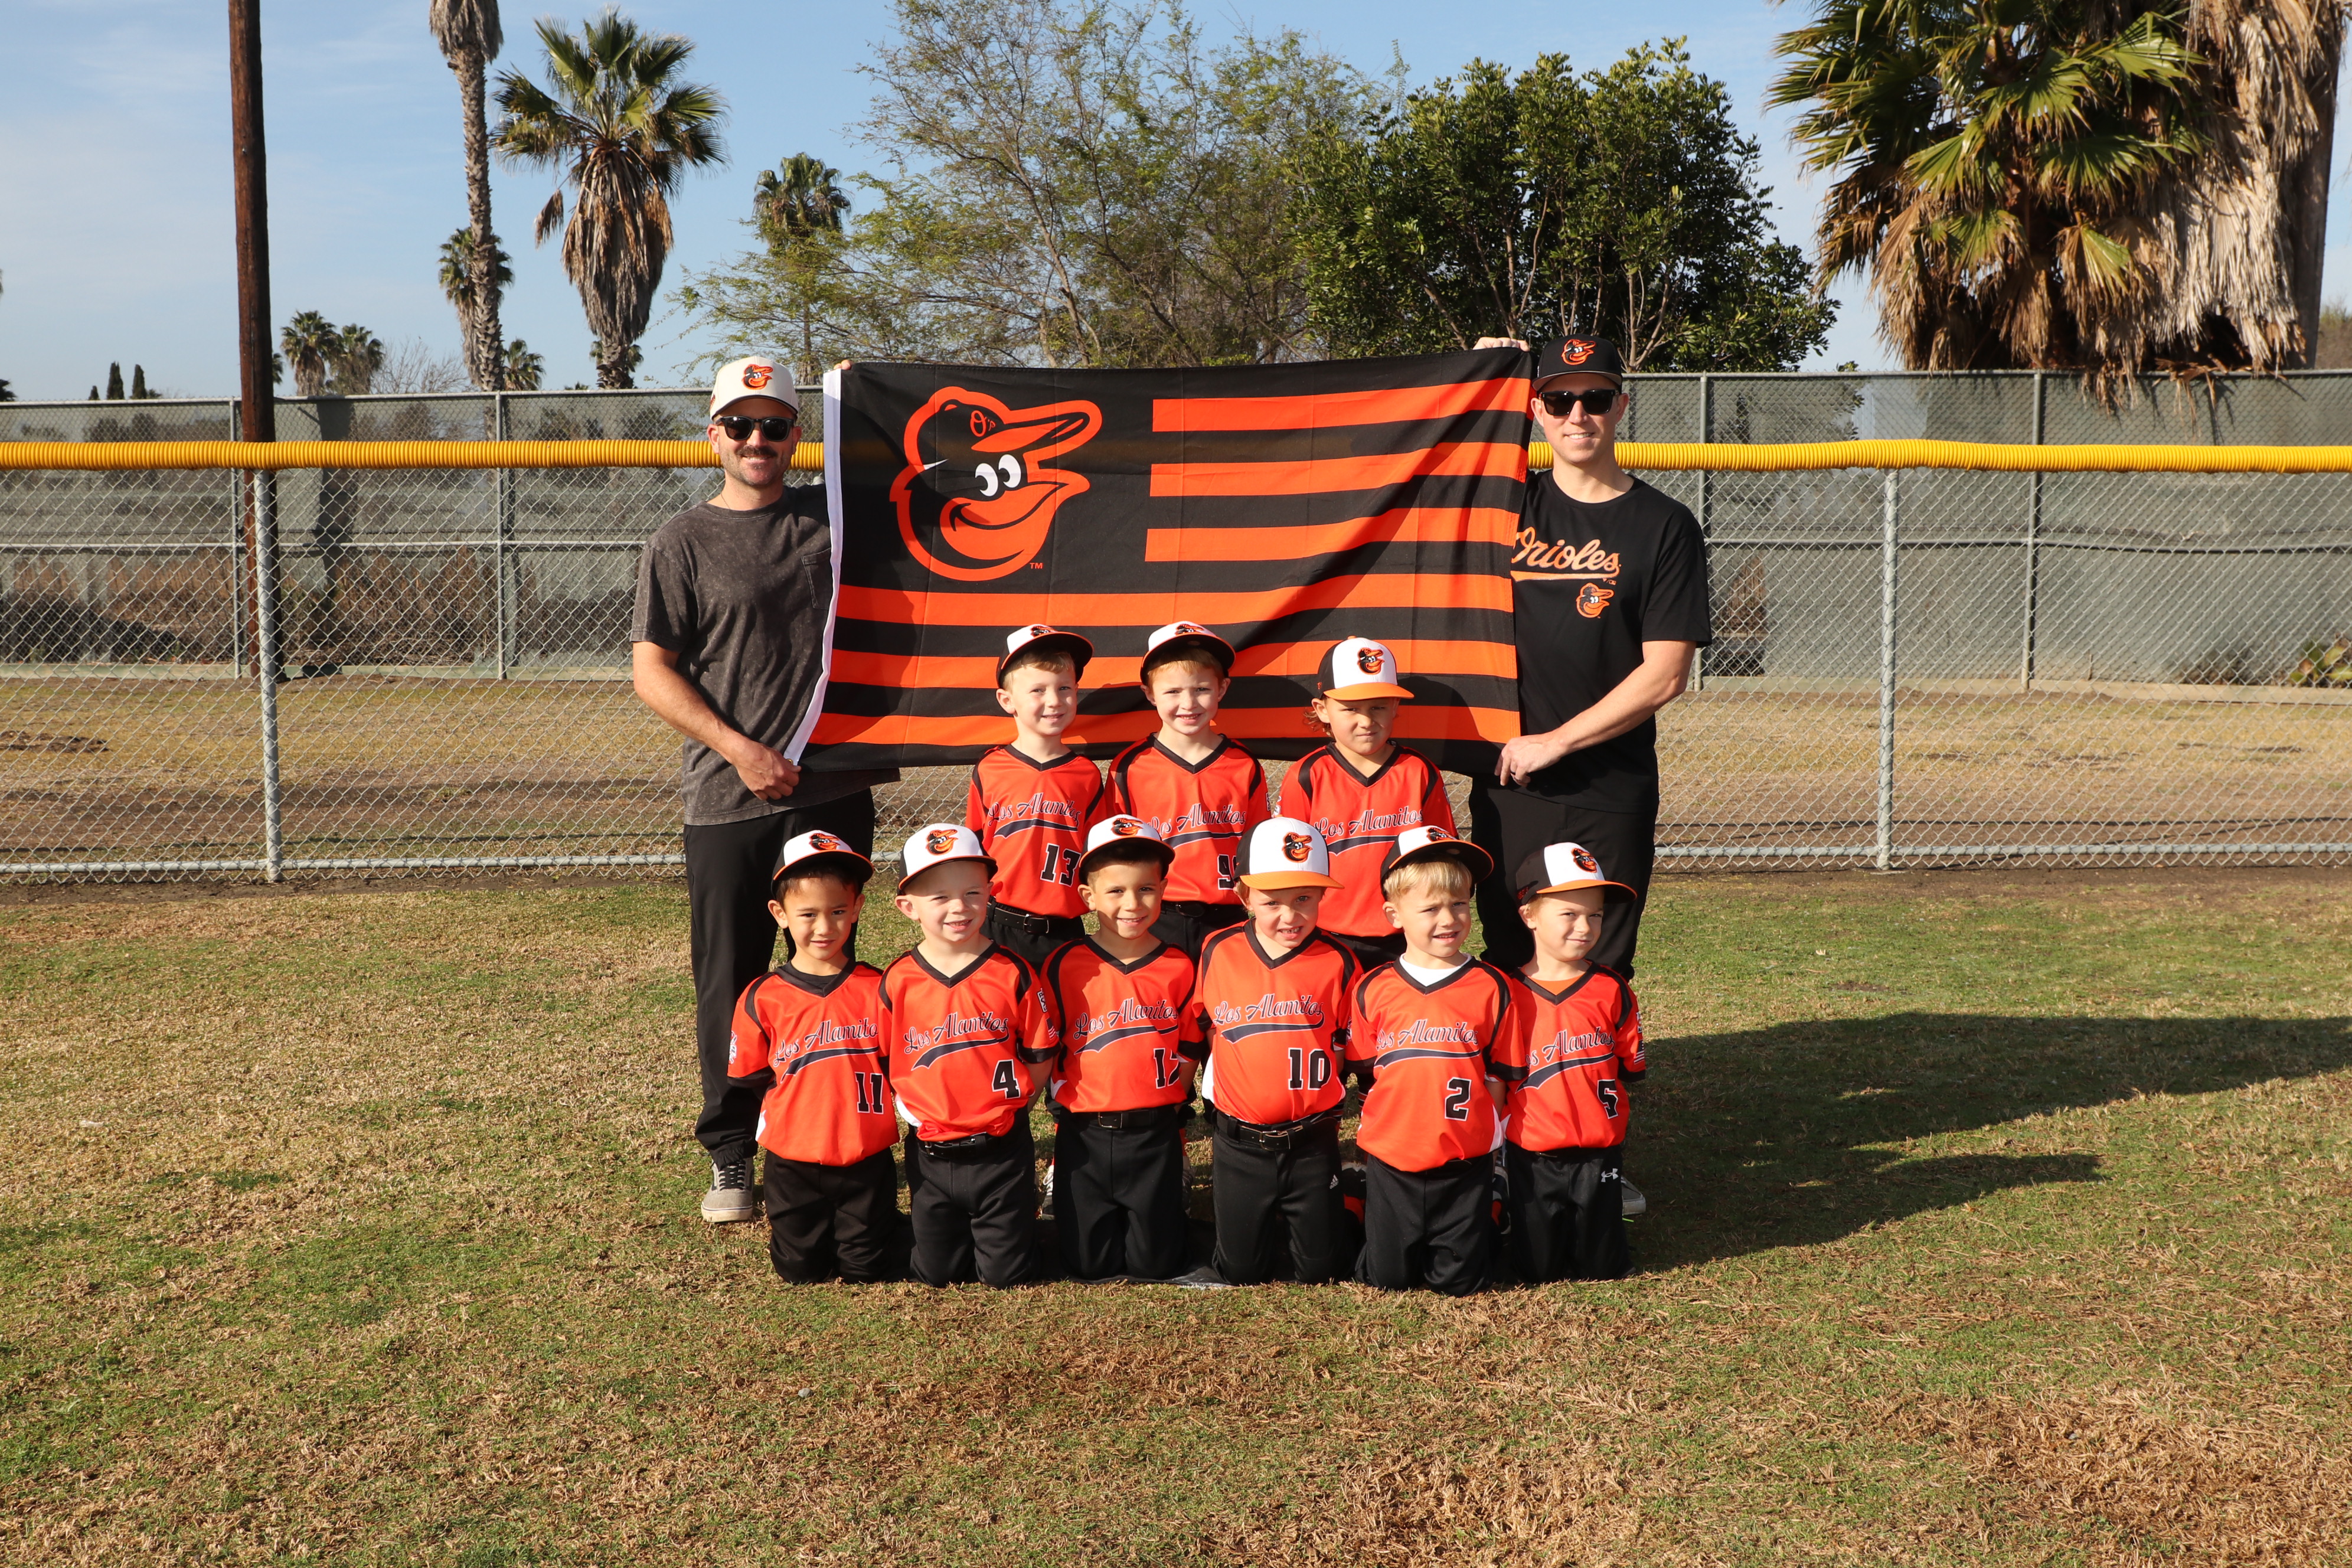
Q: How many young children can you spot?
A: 9